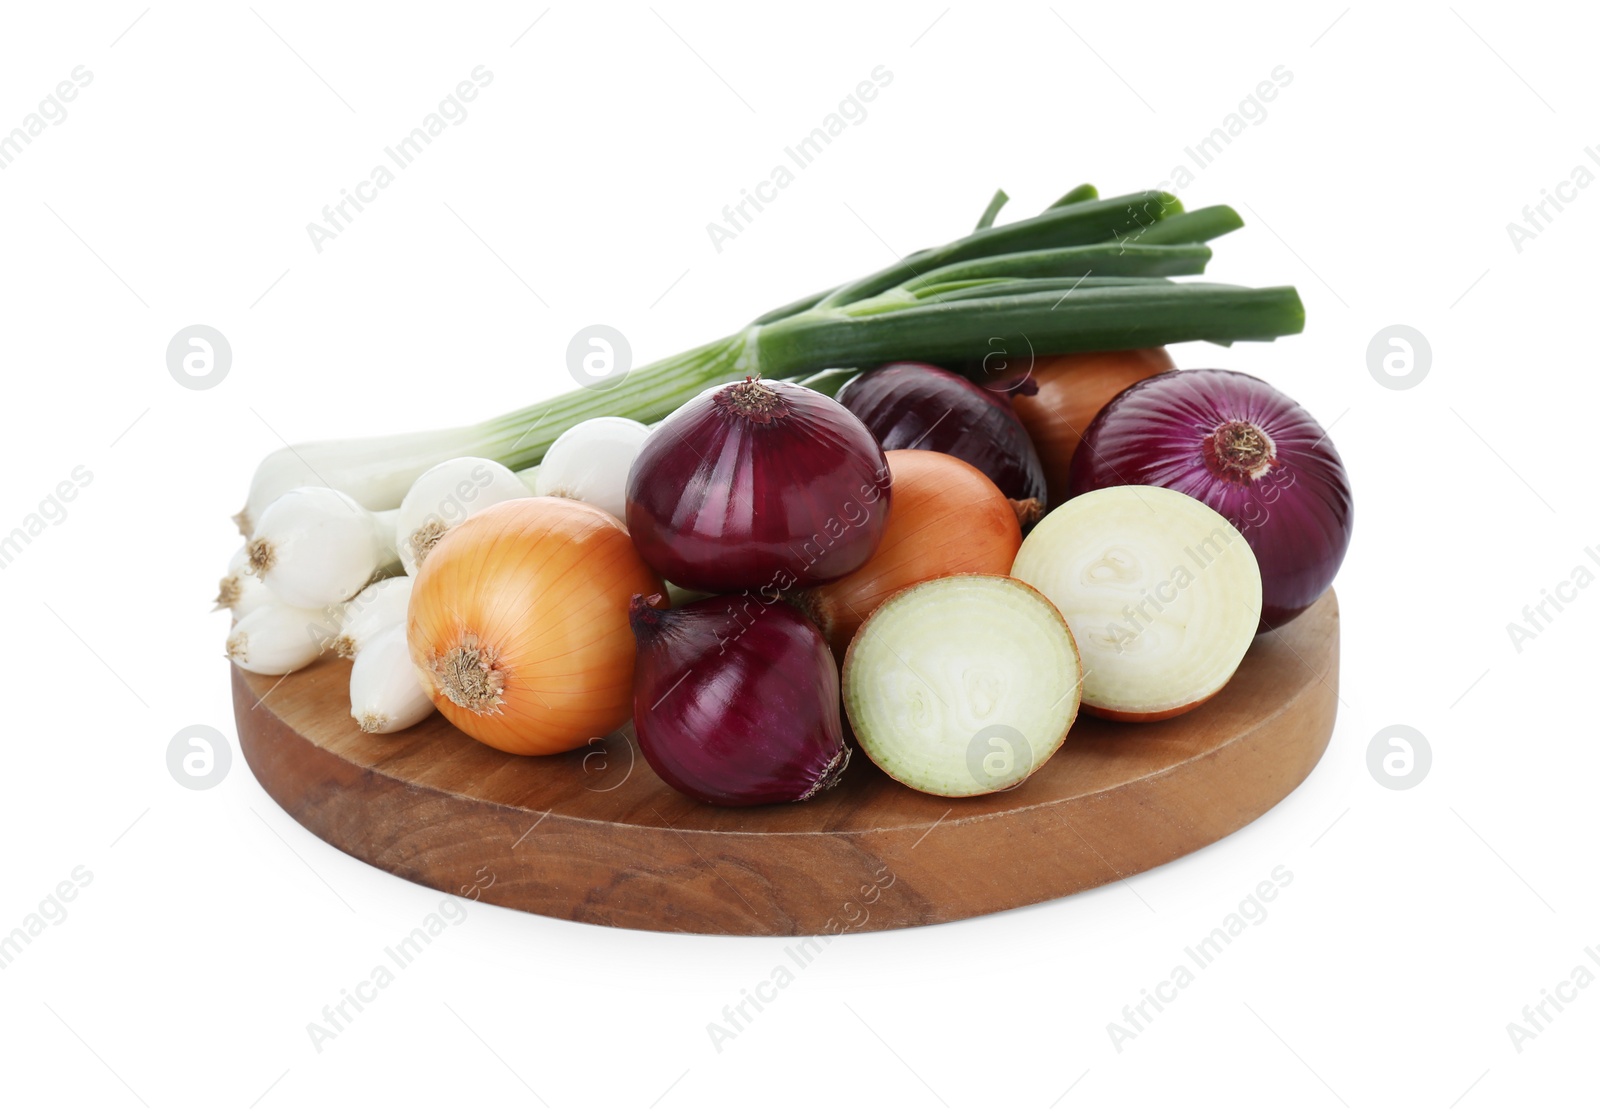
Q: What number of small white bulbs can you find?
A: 7